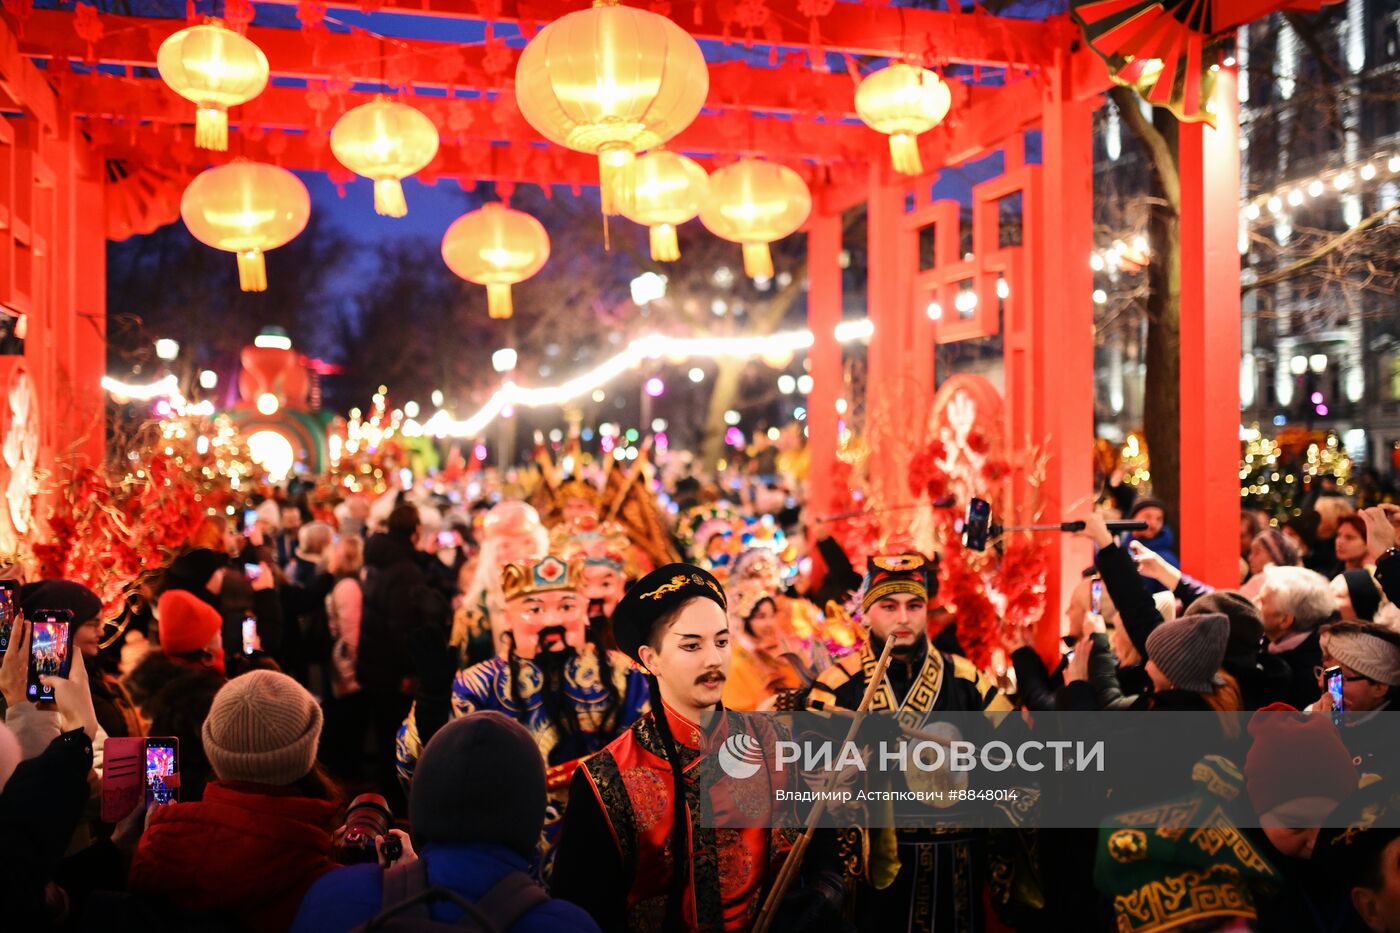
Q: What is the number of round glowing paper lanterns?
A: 8